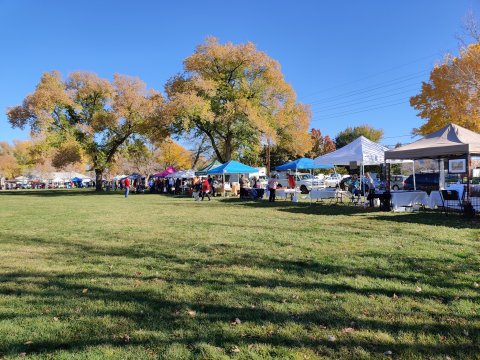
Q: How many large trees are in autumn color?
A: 3